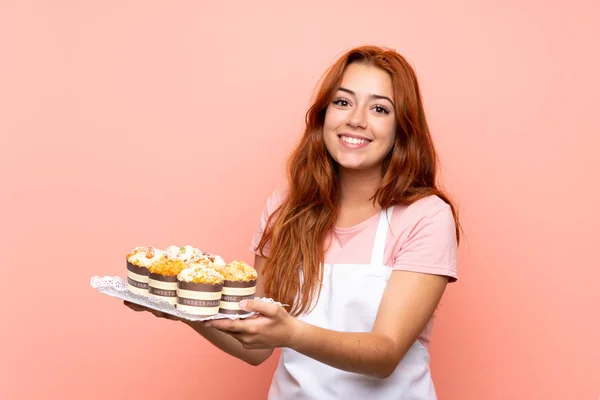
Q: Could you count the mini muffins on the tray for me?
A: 6